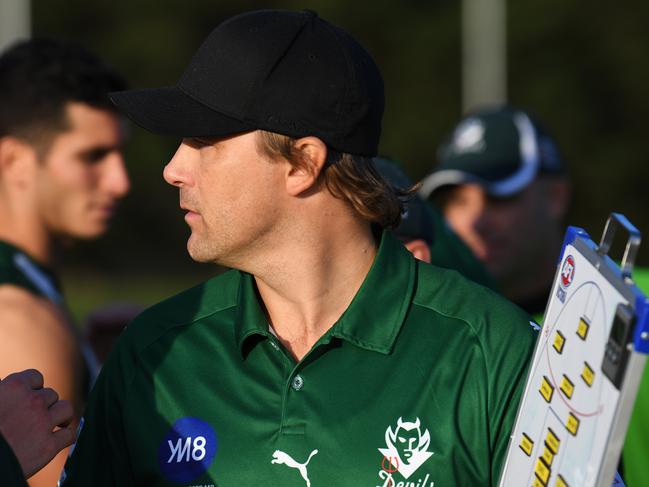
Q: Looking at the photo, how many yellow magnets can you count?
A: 12